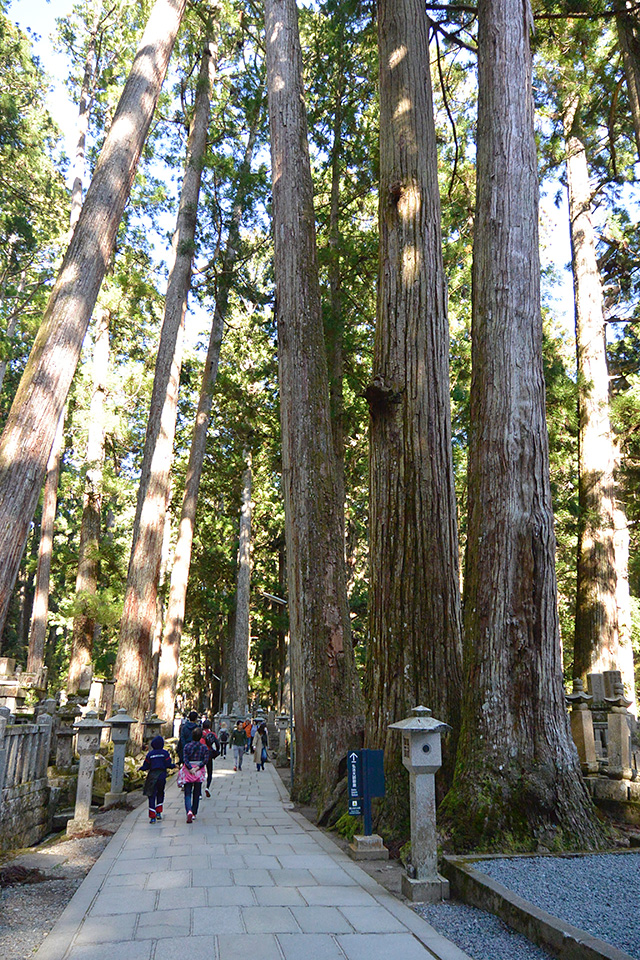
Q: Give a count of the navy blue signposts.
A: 1